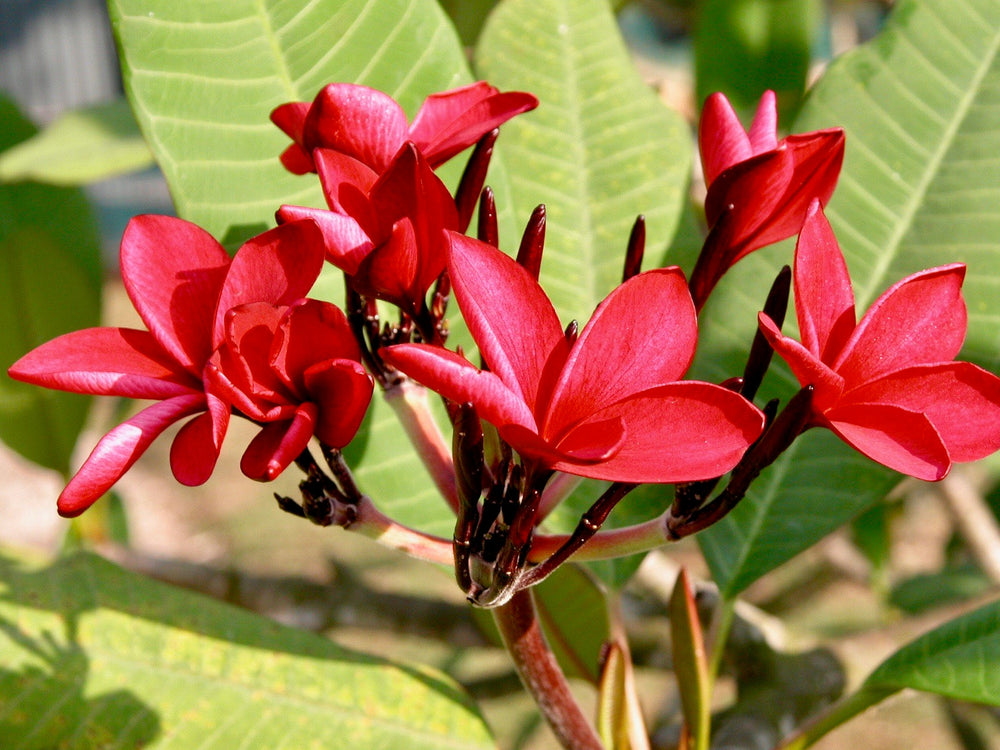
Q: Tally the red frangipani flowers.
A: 7